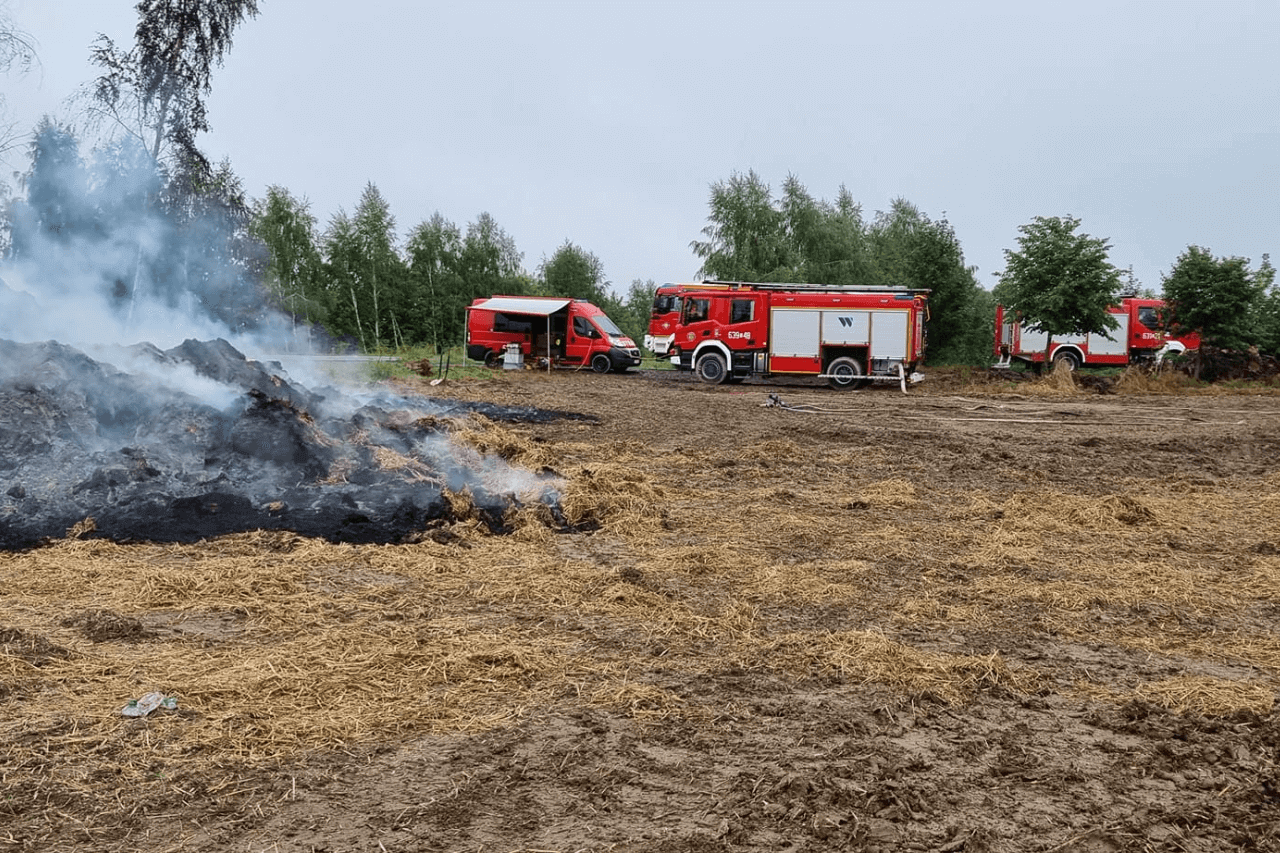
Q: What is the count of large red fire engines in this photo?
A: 3